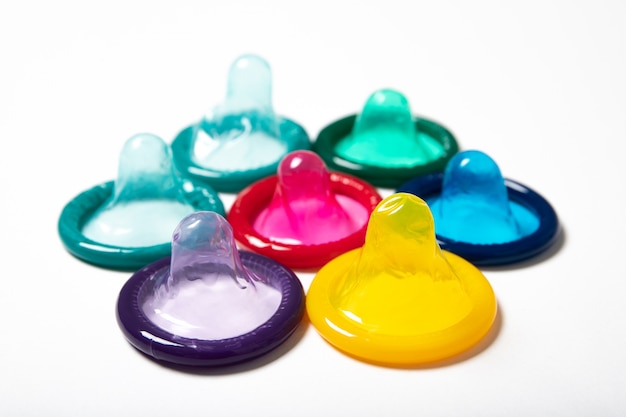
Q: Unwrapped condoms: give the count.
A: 7